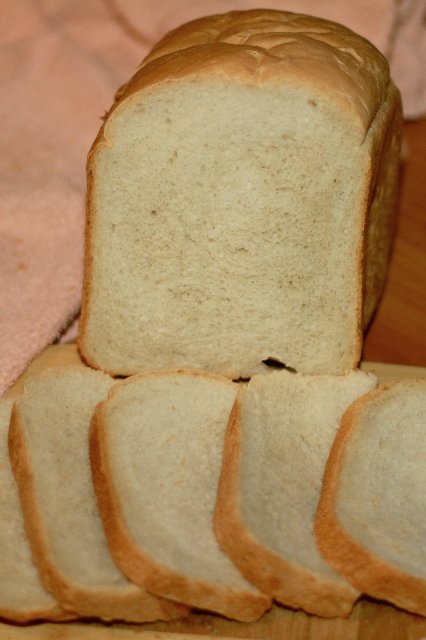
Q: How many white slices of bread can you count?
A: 5